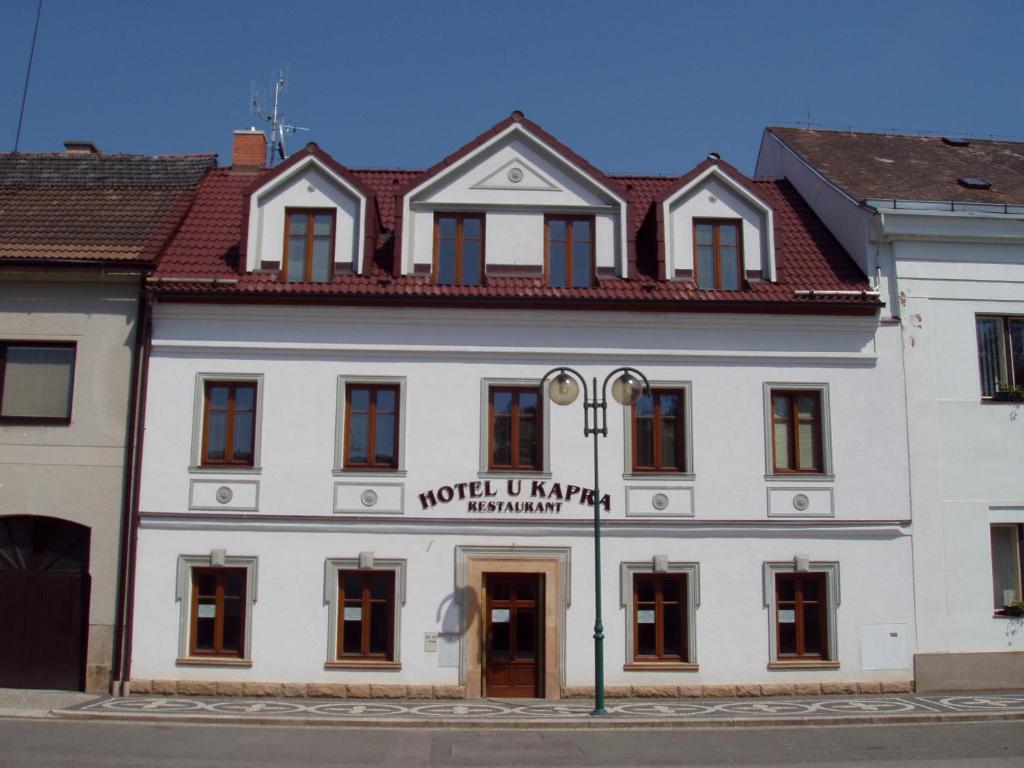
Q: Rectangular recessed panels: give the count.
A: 4